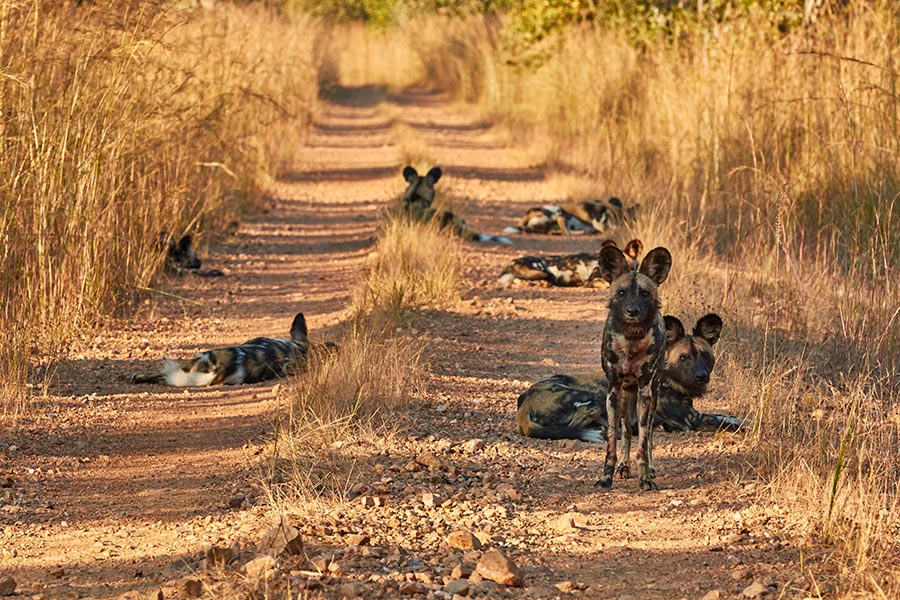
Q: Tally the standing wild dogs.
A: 1